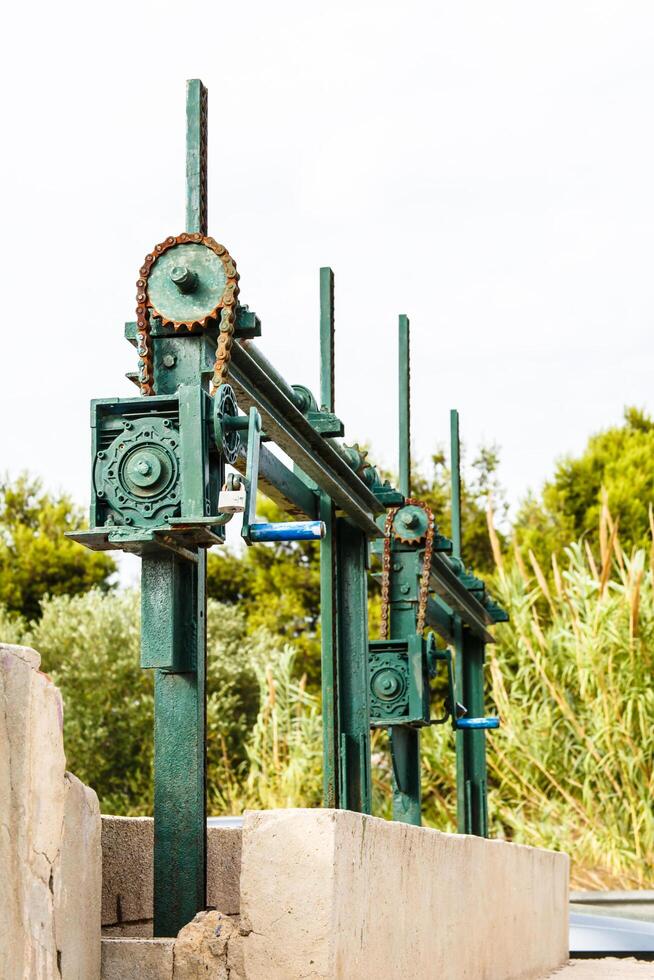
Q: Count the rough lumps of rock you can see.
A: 1